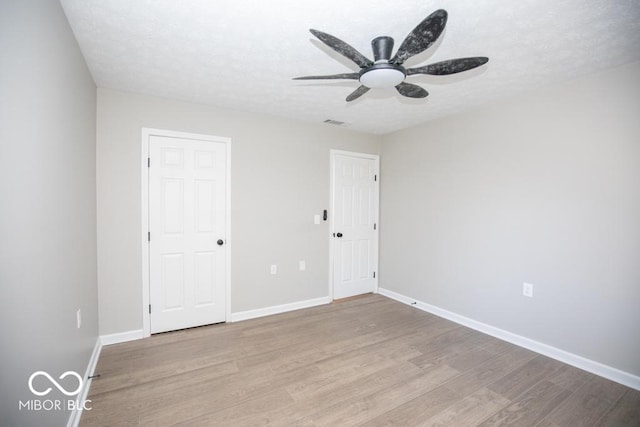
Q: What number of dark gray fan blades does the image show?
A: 6